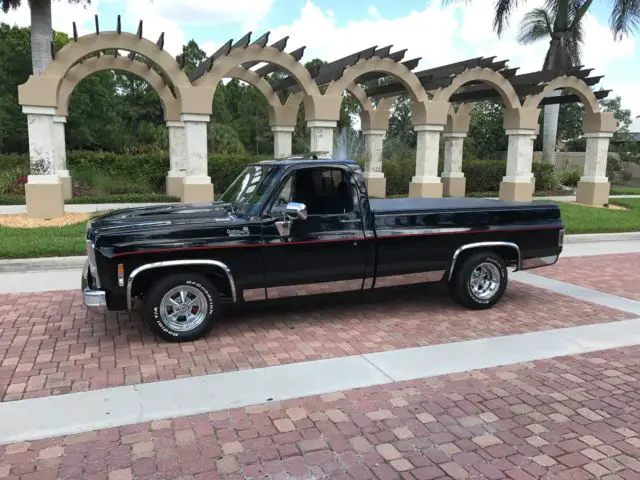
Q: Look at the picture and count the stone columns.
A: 11